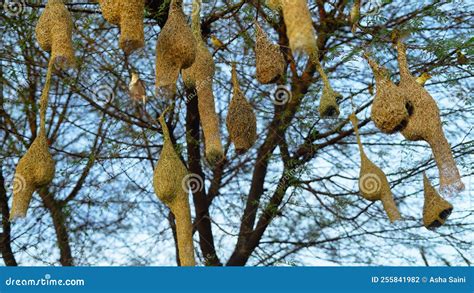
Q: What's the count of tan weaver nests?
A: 14